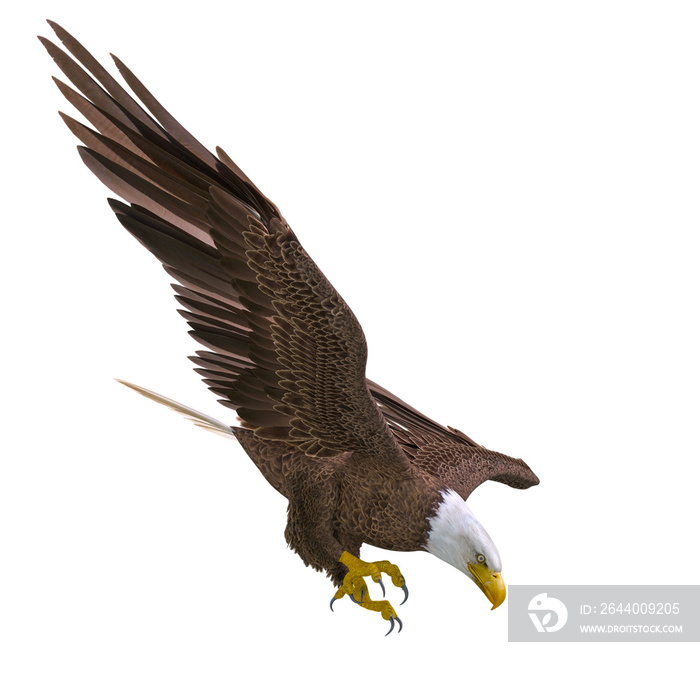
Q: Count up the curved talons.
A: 7